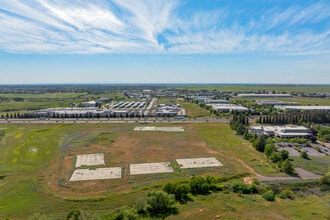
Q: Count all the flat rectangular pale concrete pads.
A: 5